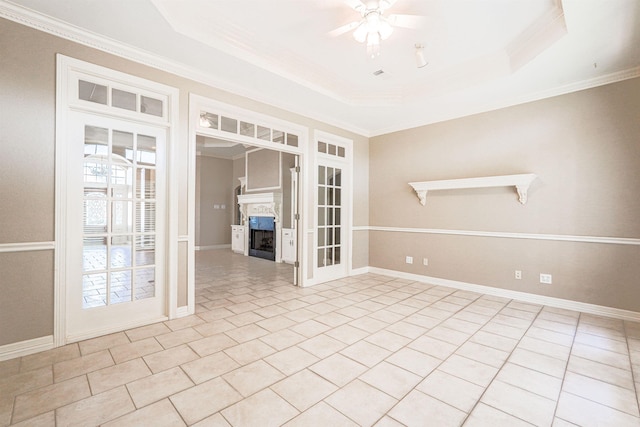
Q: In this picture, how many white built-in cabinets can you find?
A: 2